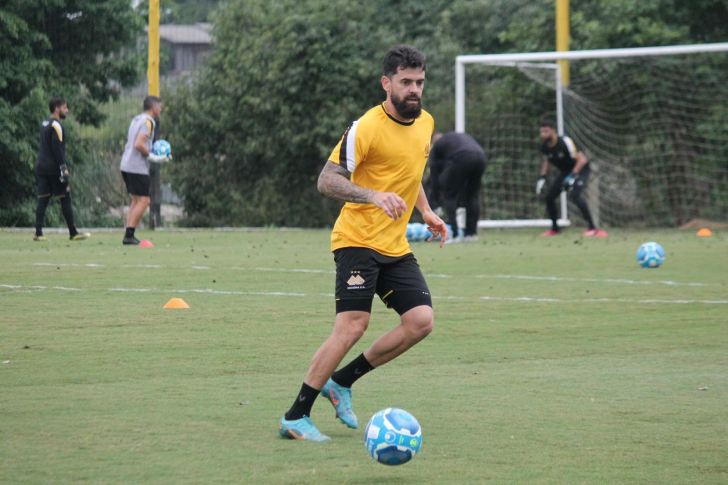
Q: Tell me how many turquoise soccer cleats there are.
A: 2